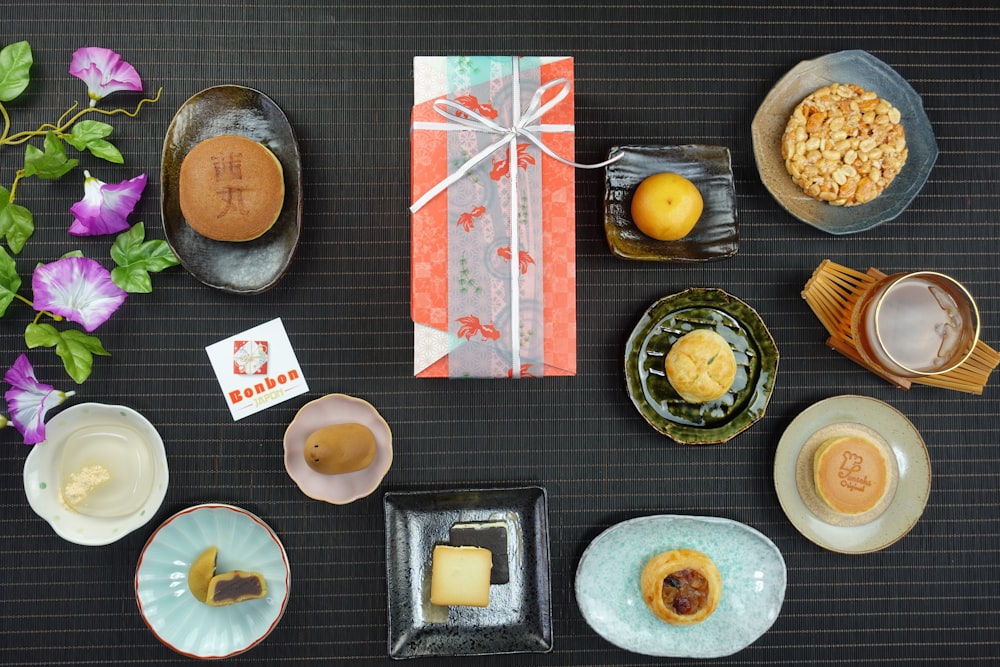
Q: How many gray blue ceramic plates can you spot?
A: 1